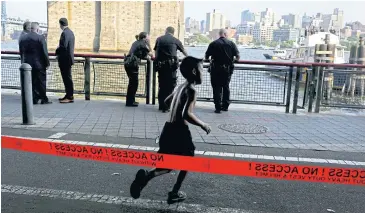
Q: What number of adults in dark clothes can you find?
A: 6